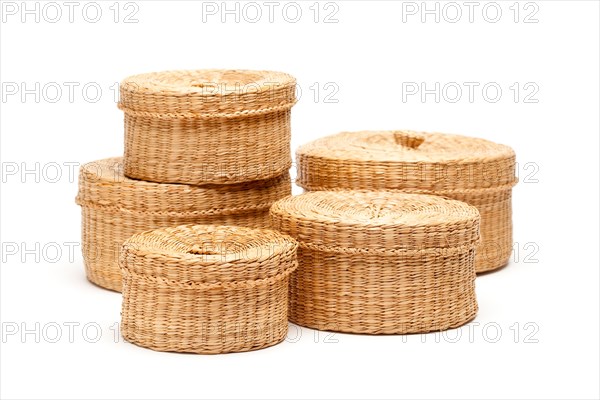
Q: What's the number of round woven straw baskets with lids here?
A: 5